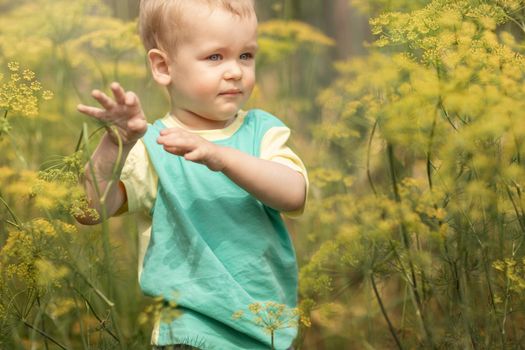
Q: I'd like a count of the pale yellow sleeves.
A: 2